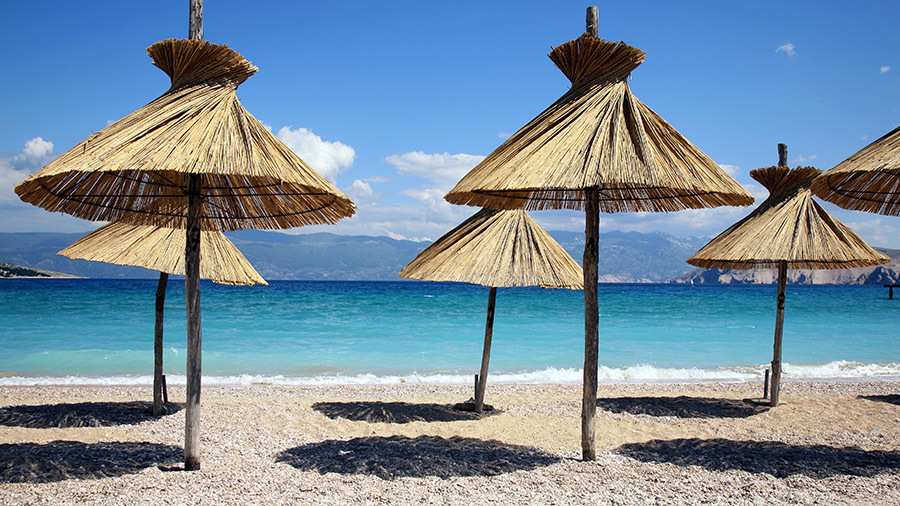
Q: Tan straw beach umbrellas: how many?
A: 6